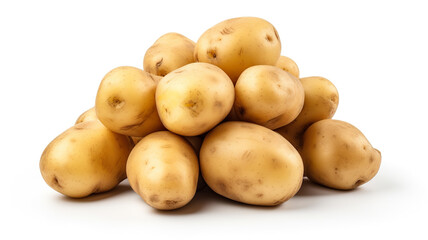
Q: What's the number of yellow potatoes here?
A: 12